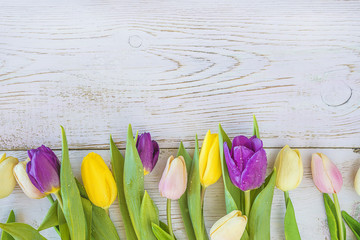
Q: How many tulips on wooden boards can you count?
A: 12